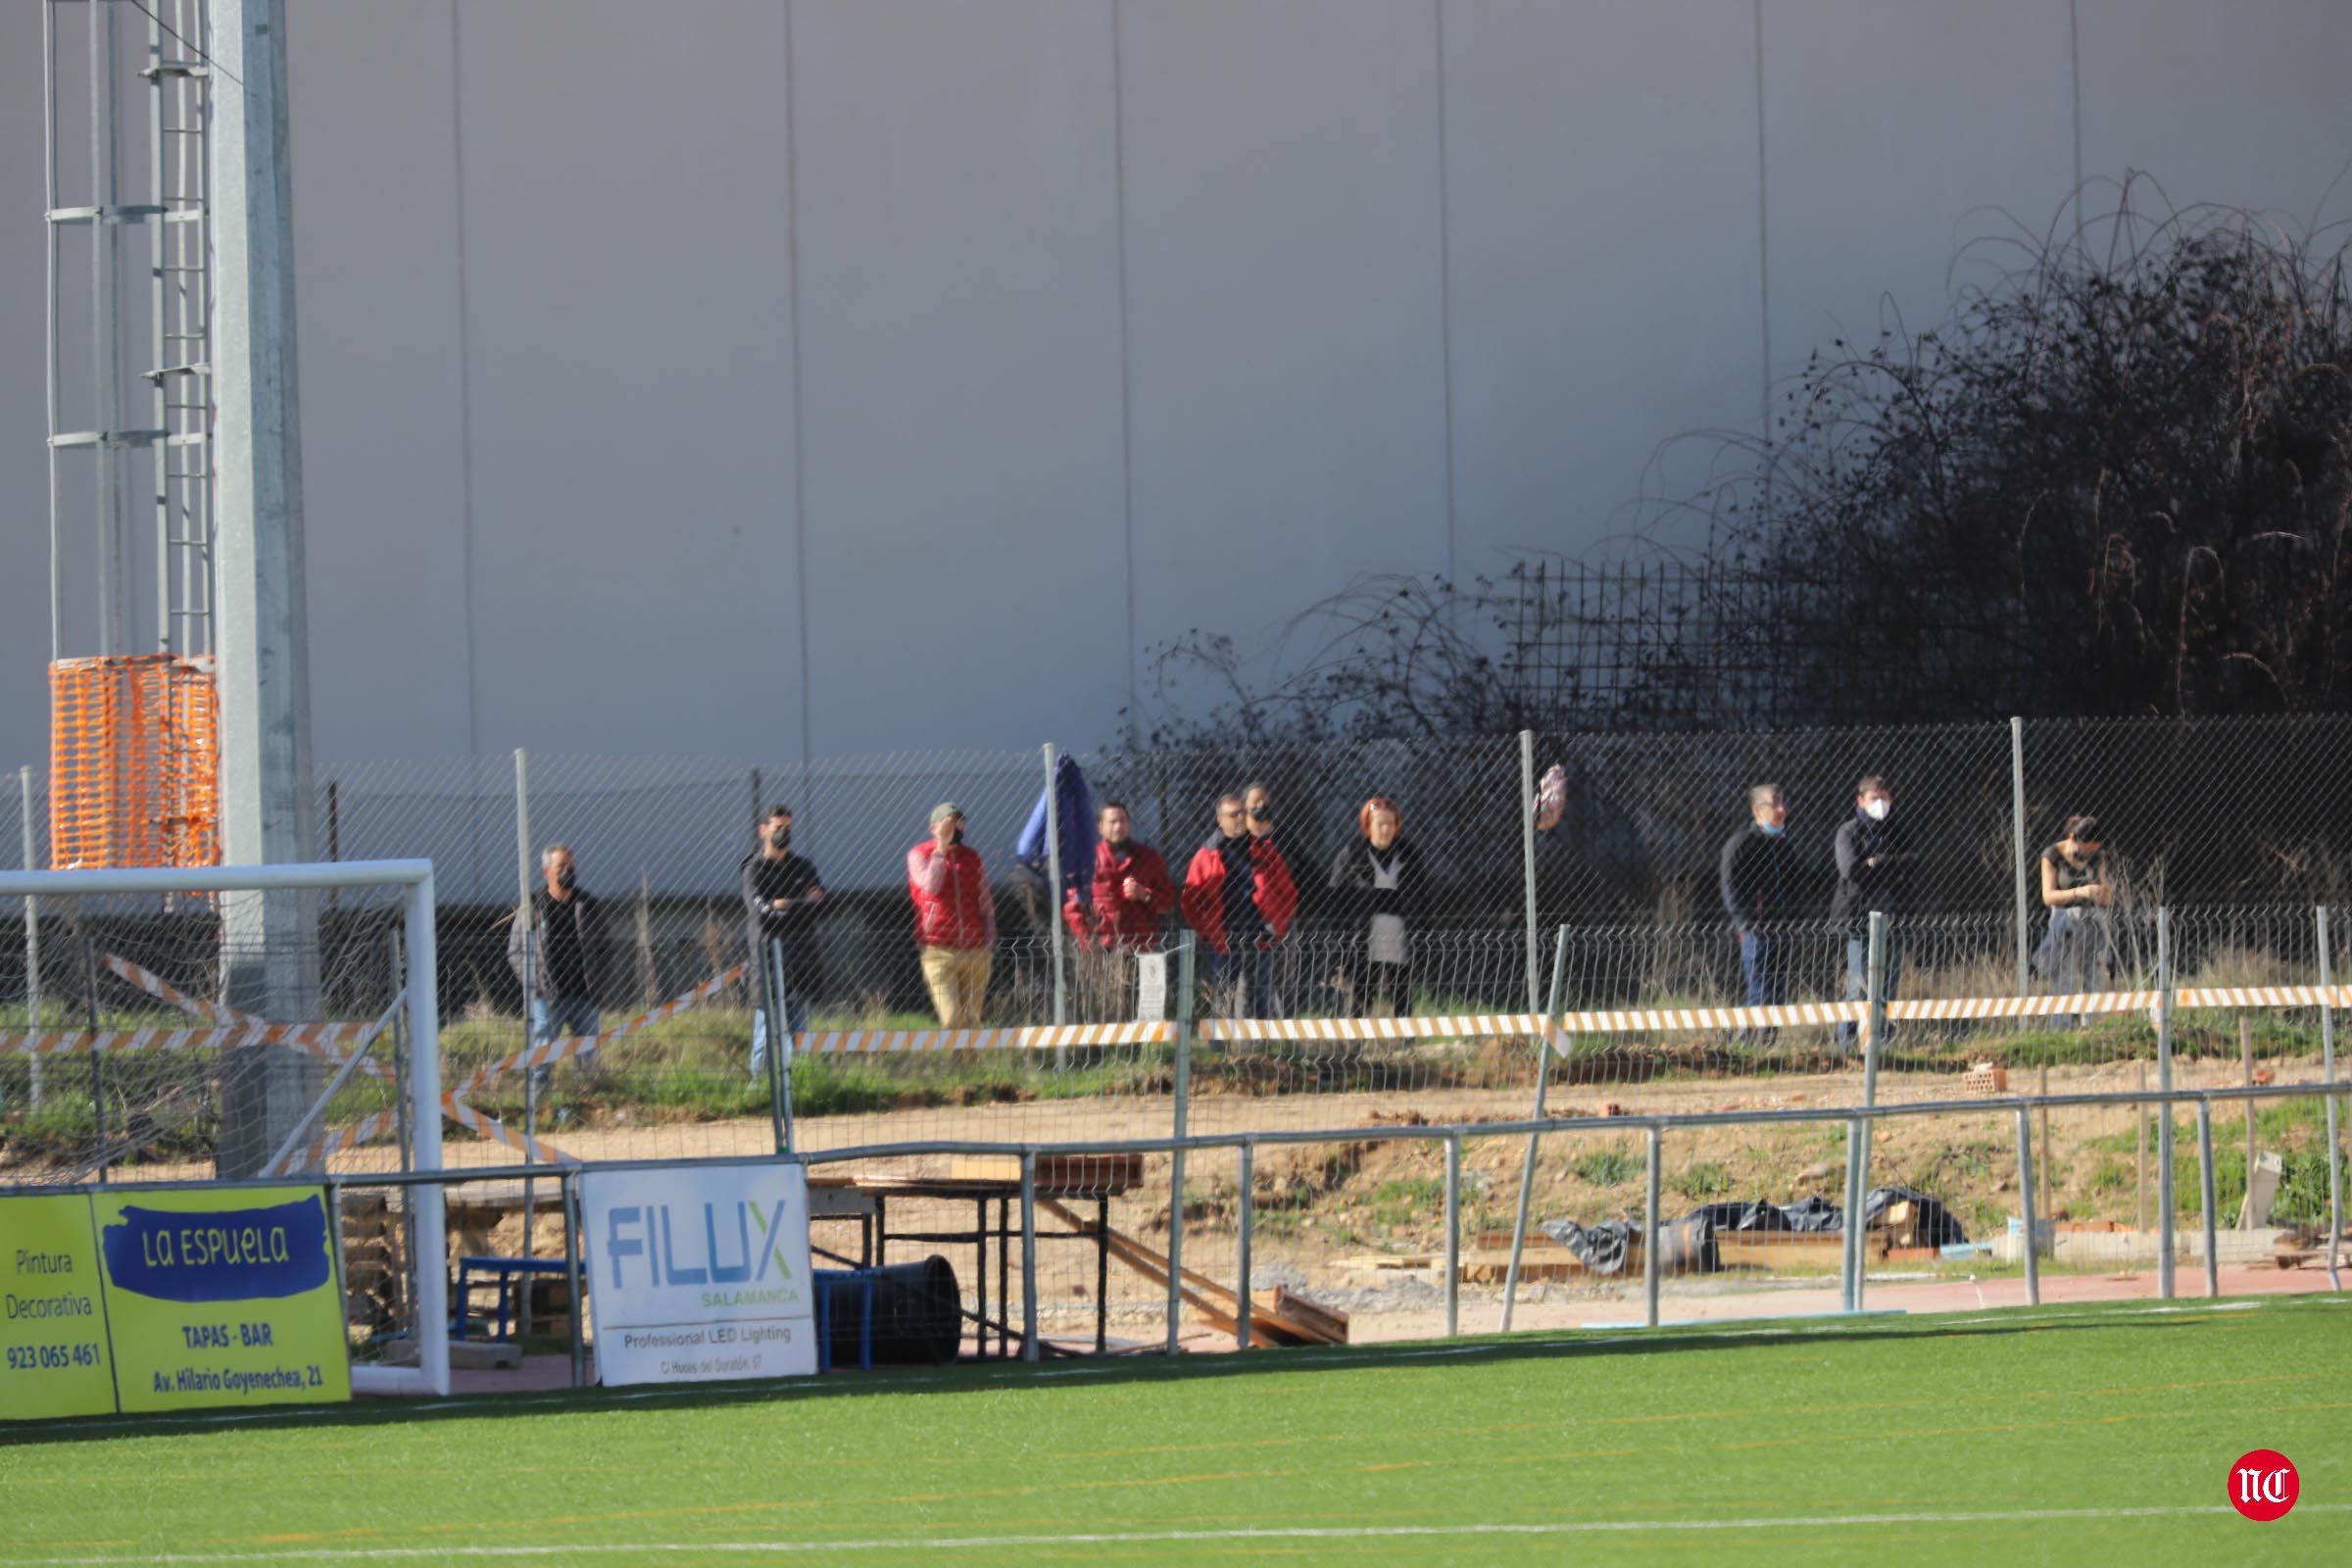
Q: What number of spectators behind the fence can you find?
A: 10